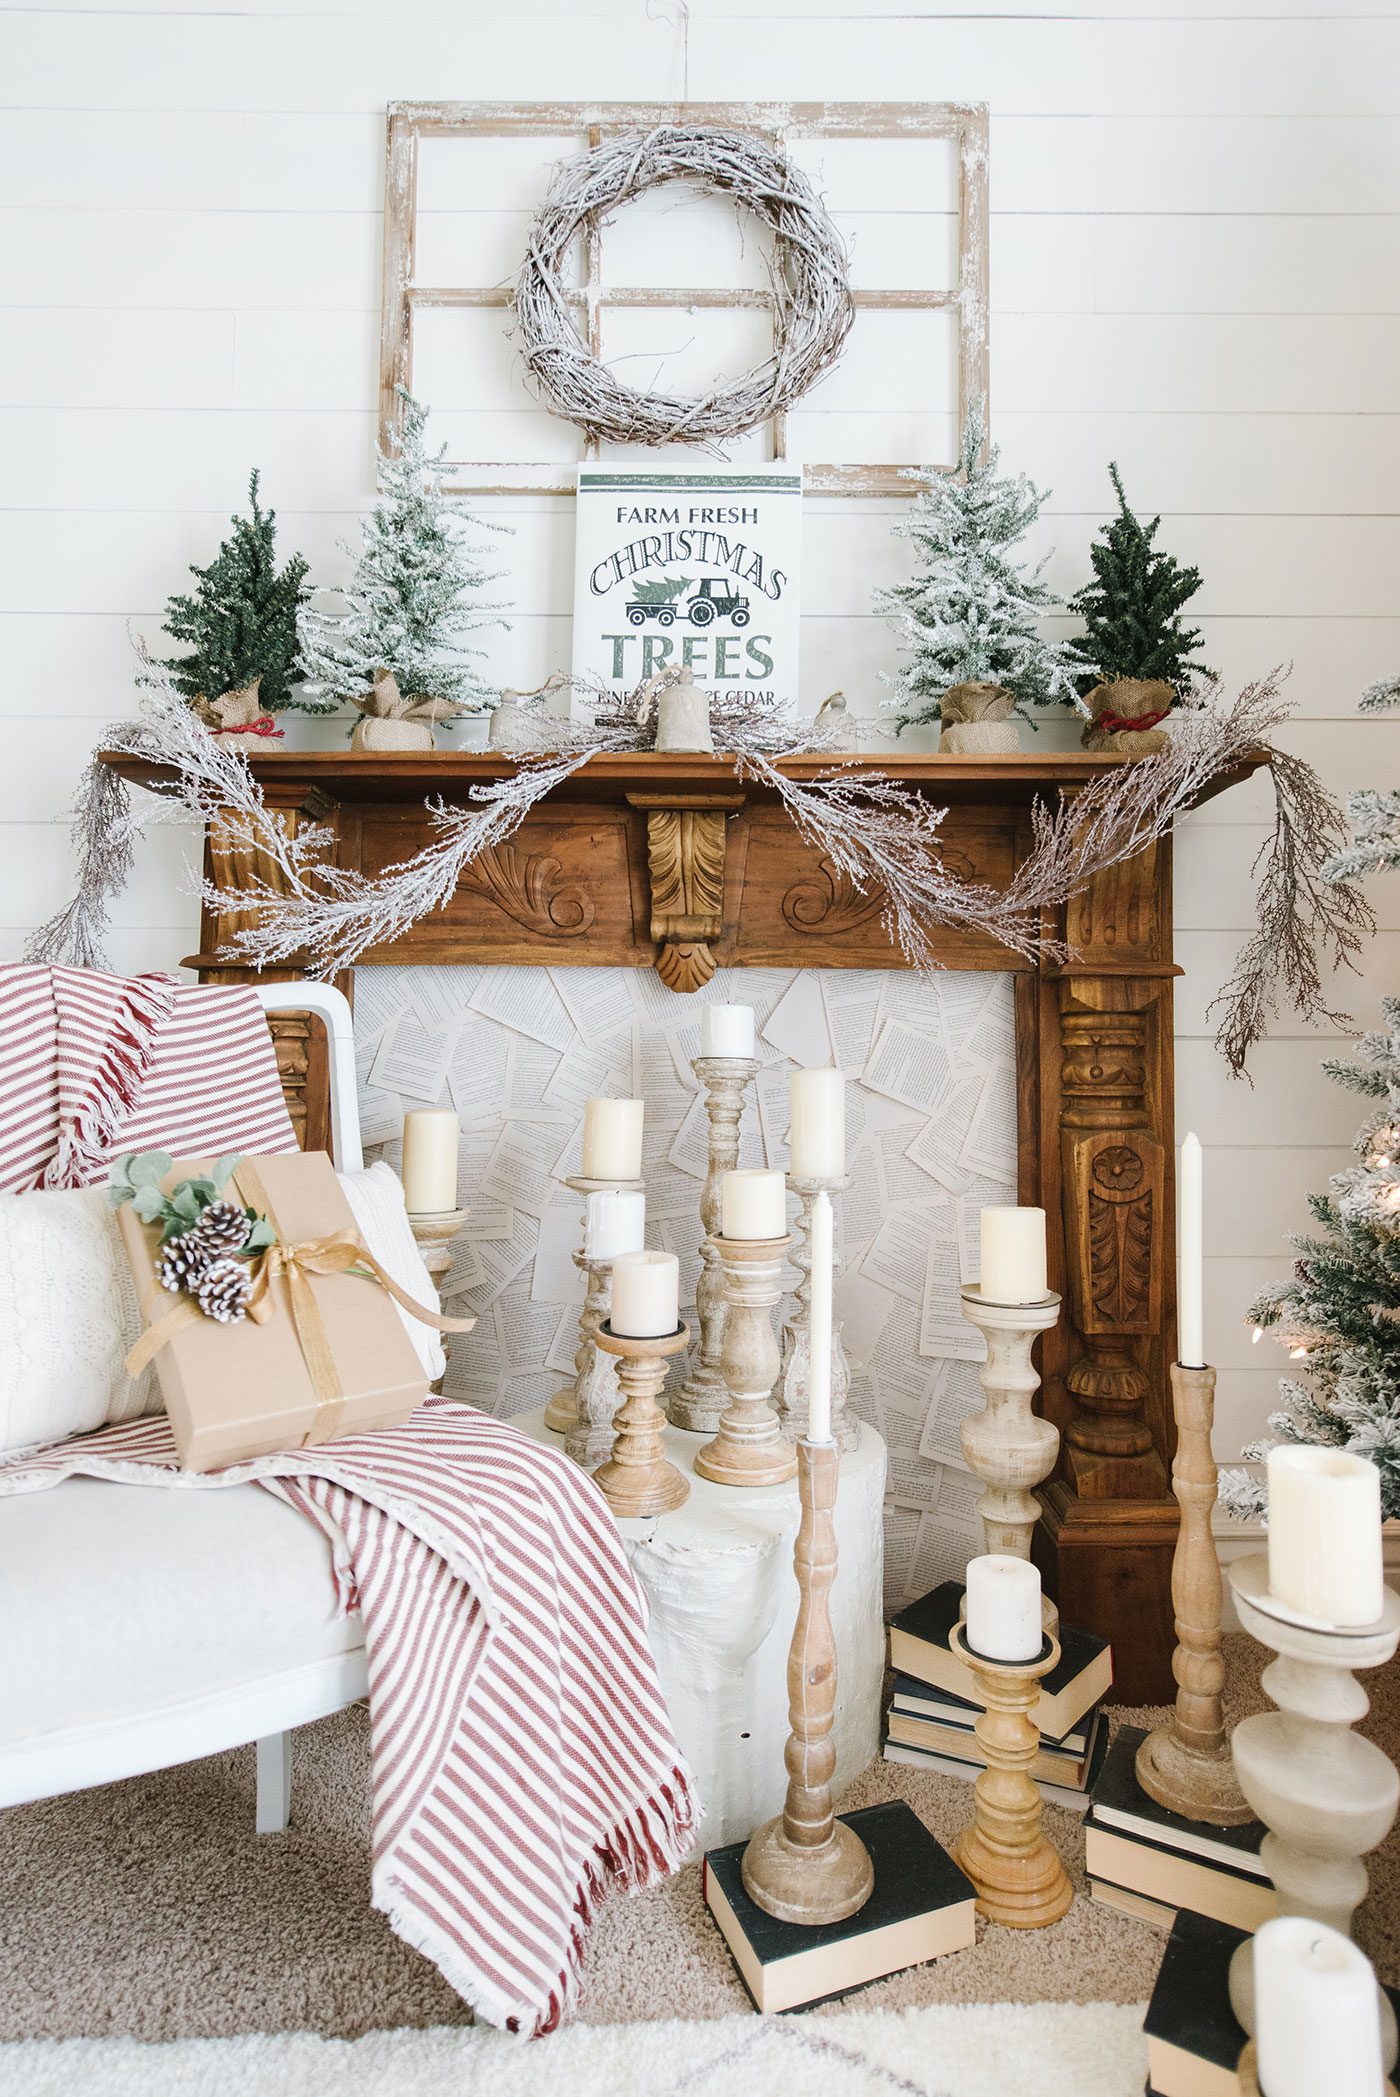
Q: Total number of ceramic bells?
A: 3